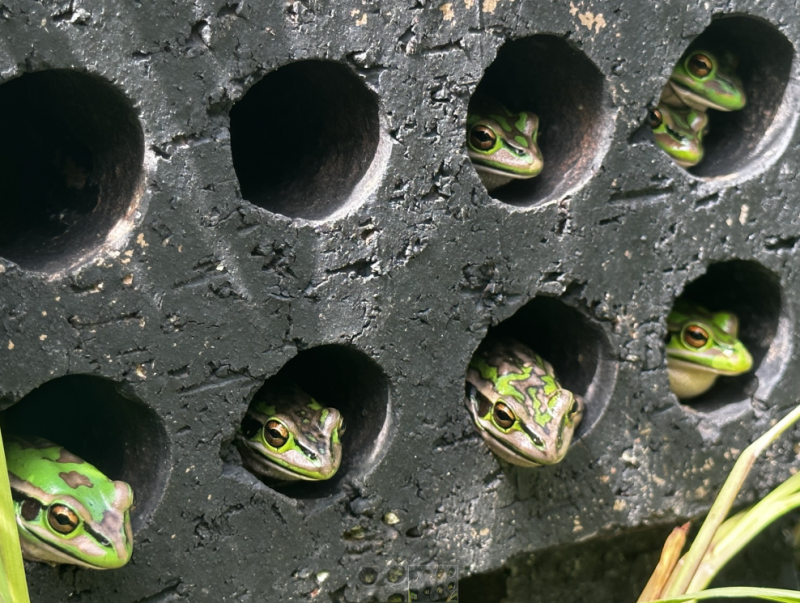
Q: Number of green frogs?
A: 7